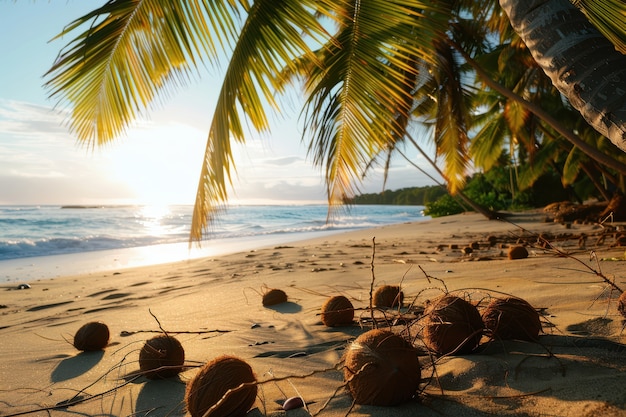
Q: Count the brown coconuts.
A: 11